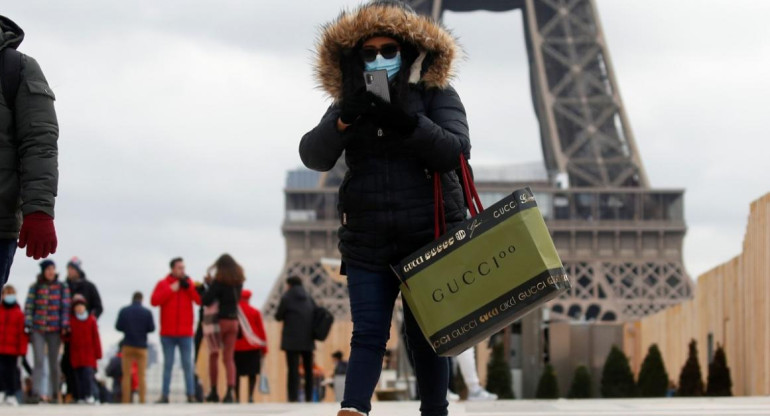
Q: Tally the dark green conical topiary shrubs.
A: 7